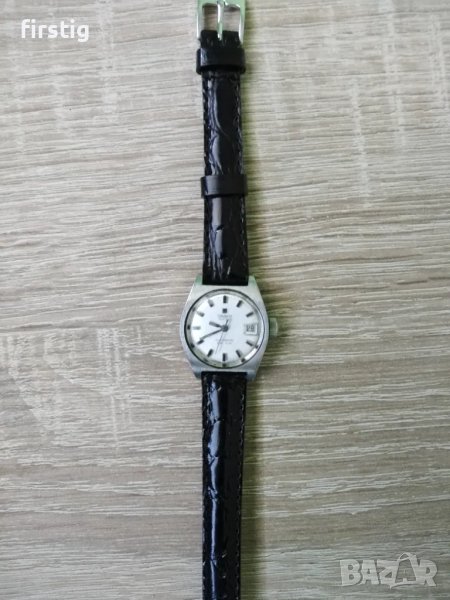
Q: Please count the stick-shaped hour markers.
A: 11